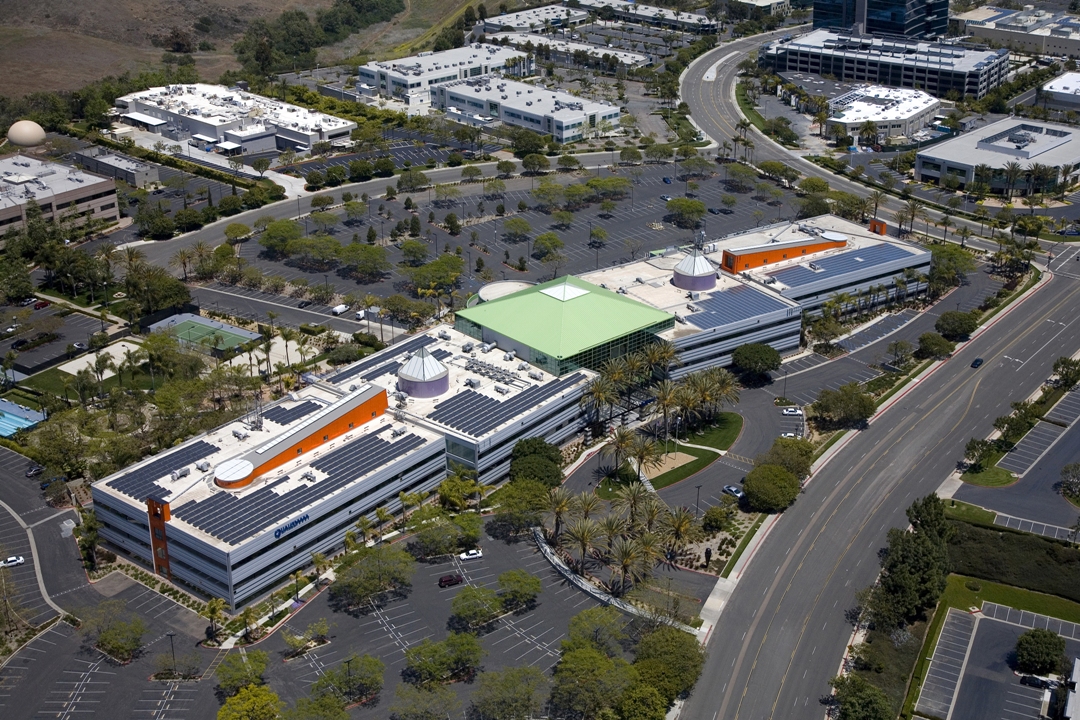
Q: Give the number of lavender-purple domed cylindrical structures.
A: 2